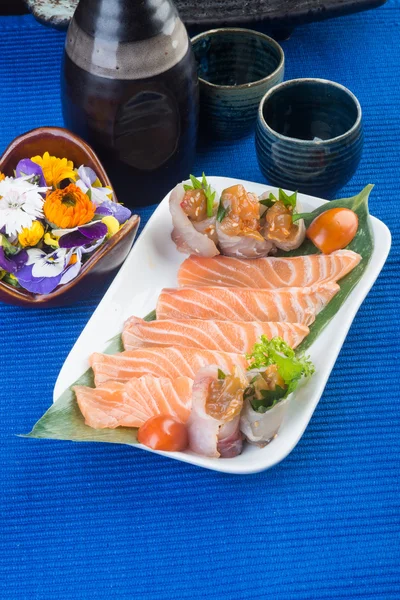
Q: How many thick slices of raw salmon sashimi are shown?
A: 5